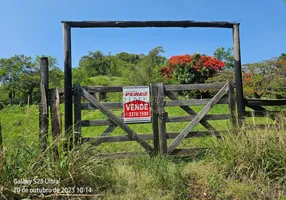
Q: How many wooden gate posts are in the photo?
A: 2